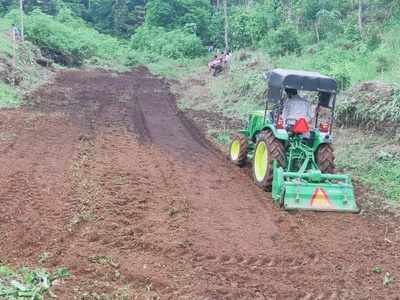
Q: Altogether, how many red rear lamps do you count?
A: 2